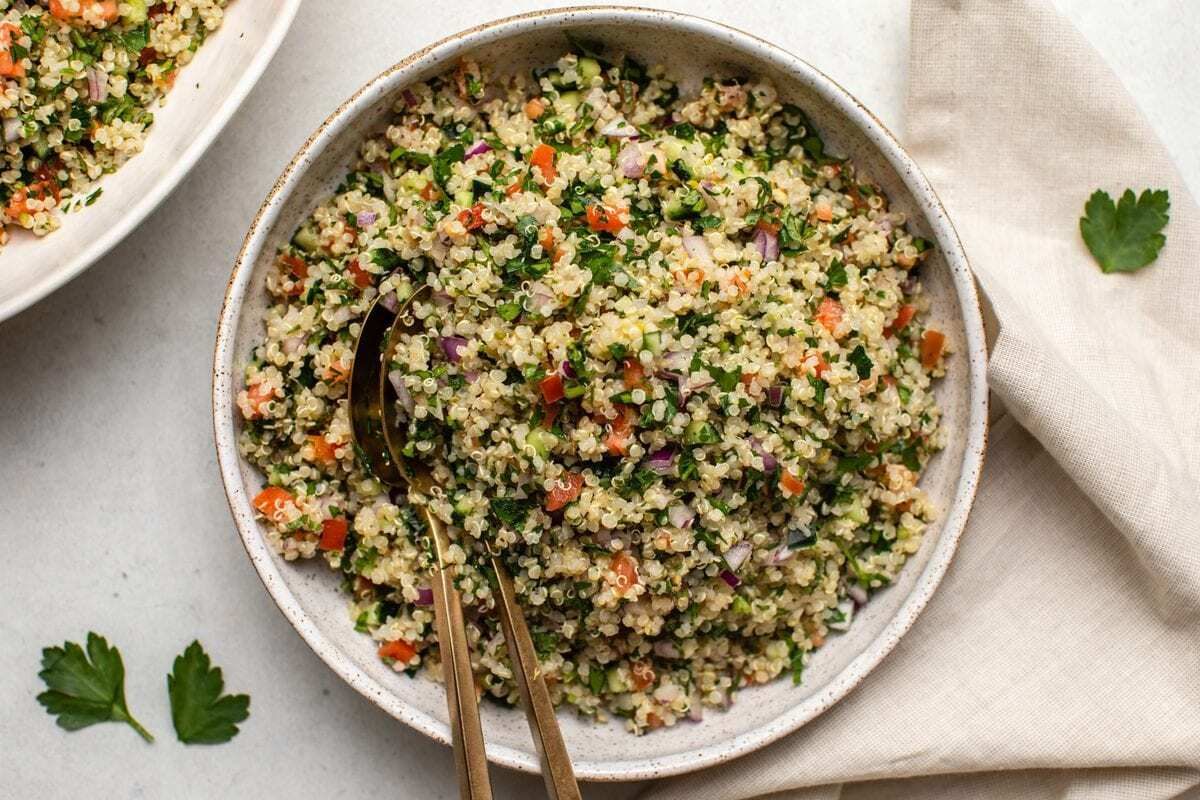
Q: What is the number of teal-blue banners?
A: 0